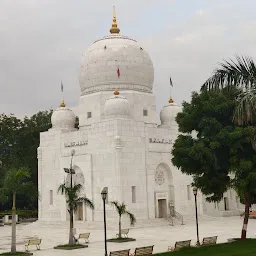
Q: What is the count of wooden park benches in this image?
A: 7